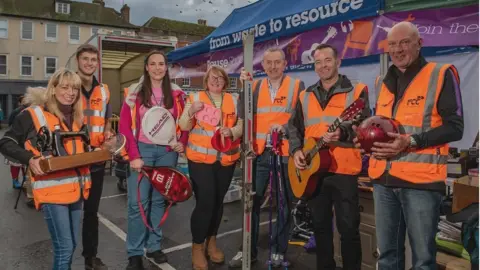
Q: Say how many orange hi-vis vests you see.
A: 7